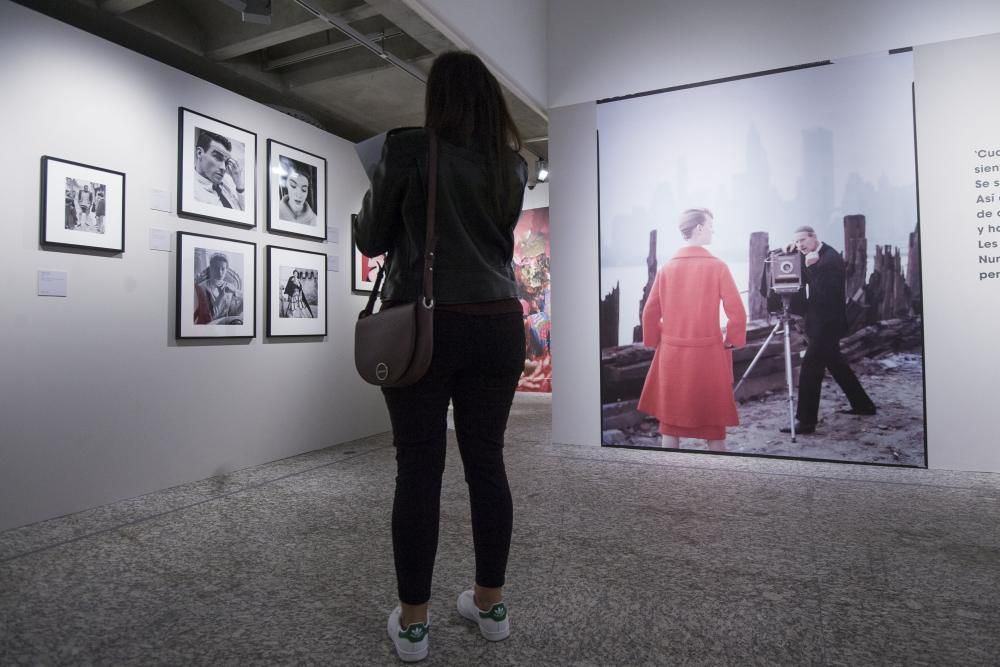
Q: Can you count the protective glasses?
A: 0